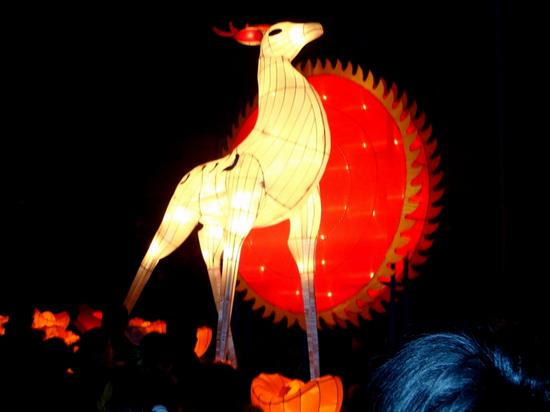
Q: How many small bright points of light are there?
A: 13